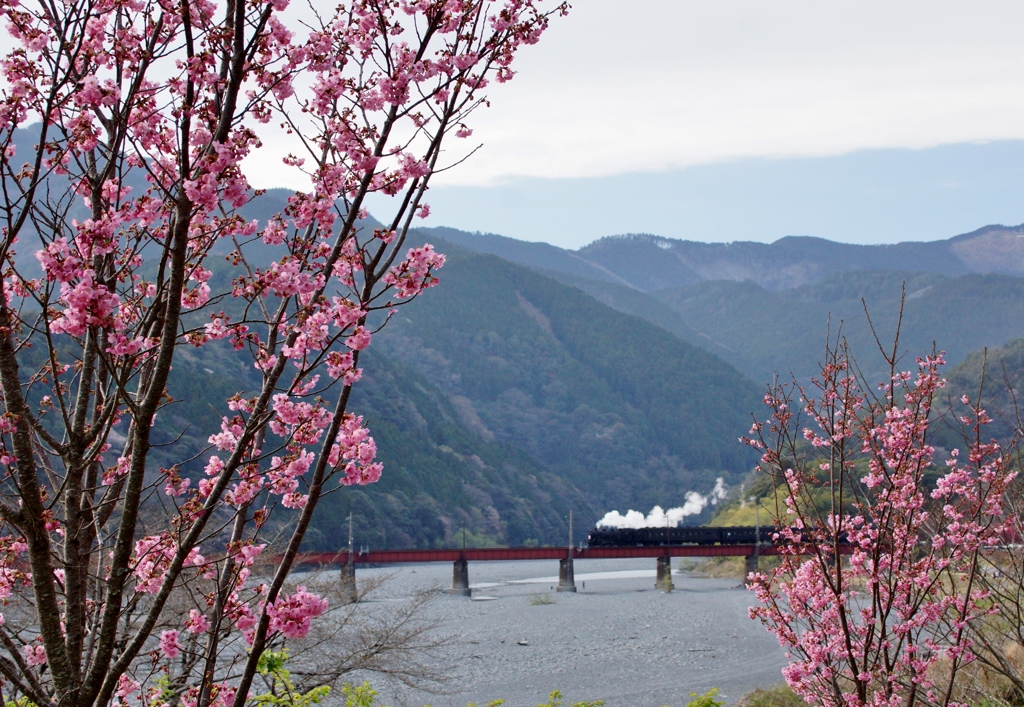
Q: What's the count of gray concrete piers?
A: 5